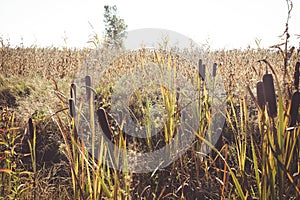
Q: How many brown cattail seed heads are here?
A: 12